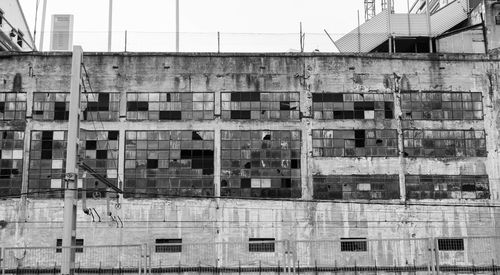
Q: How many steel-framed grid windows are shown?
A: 14